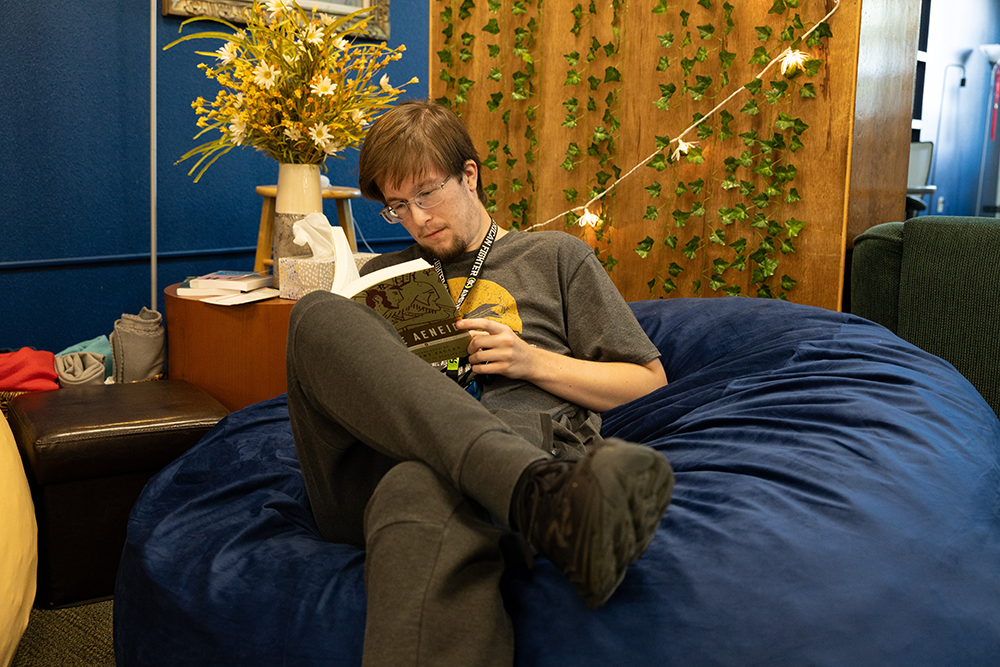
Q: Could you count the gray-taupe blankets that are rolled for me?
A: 2